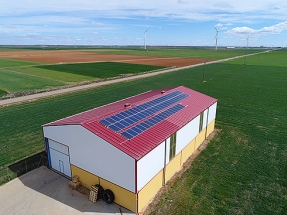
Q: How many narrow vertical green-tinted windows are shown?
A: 2